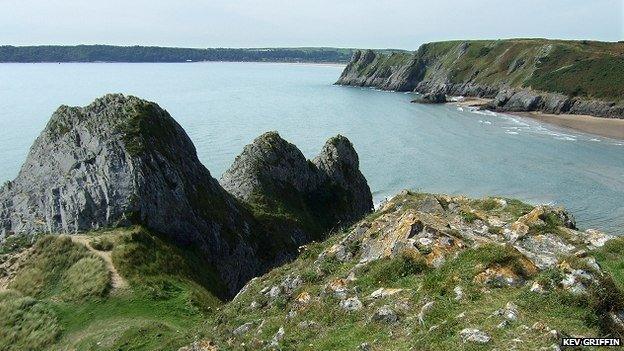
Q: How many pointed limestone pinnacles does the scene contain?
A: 3